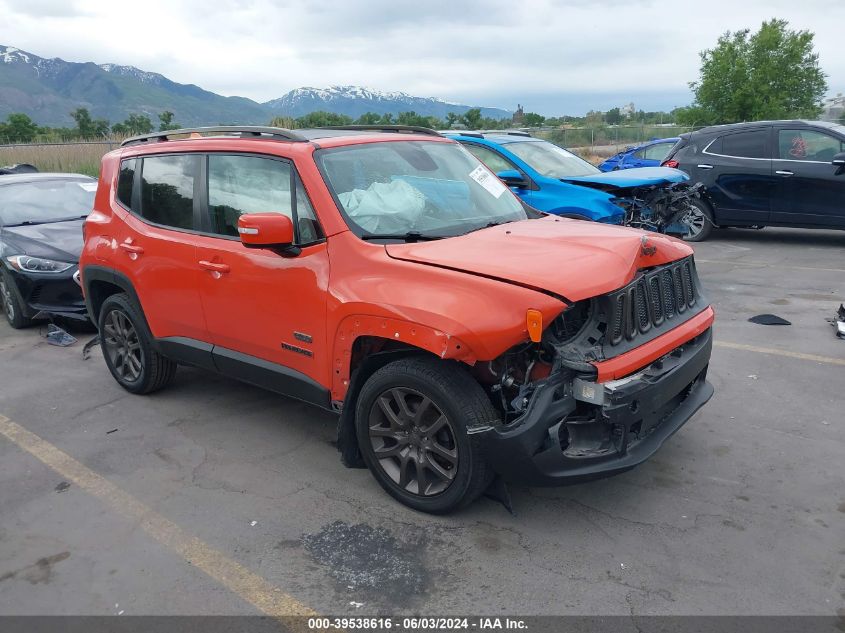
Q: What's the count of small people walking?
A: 0